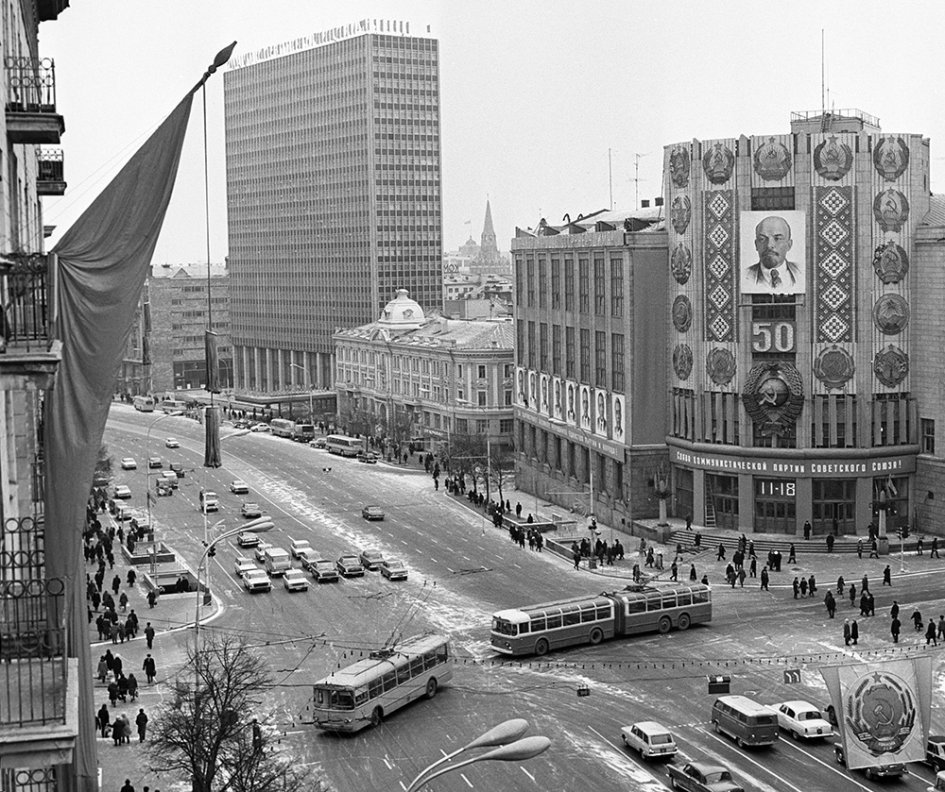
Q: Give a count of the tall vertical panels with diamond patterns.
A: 2